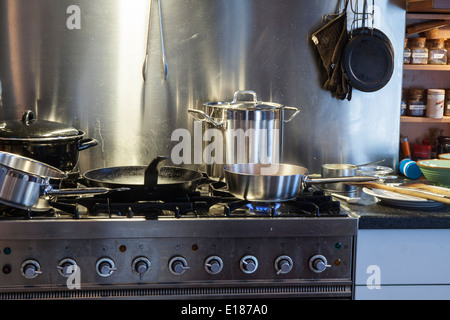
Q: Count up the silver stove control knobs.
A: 9